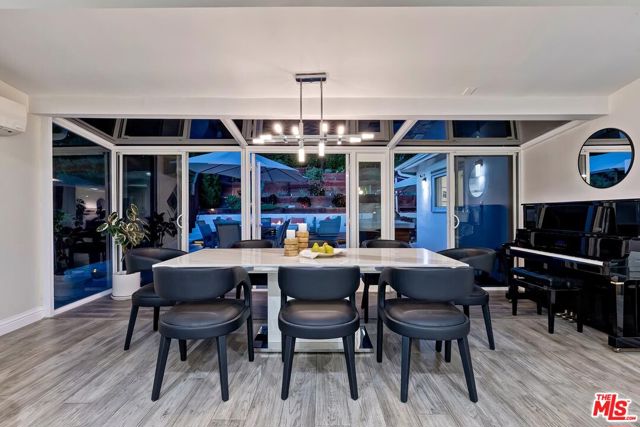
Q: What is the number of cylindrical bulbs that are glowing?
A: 10